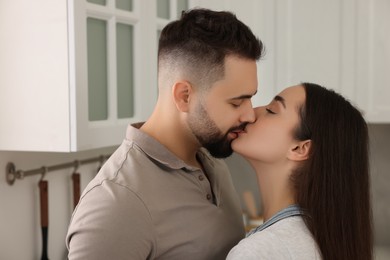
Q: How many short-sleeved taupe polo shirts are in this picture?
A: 1